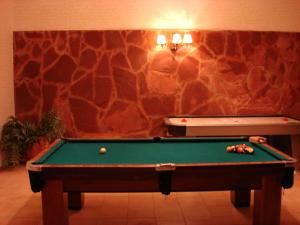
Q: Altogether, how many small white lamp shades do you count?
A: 3